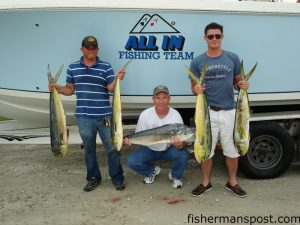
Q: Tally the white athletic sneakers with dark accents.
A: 2